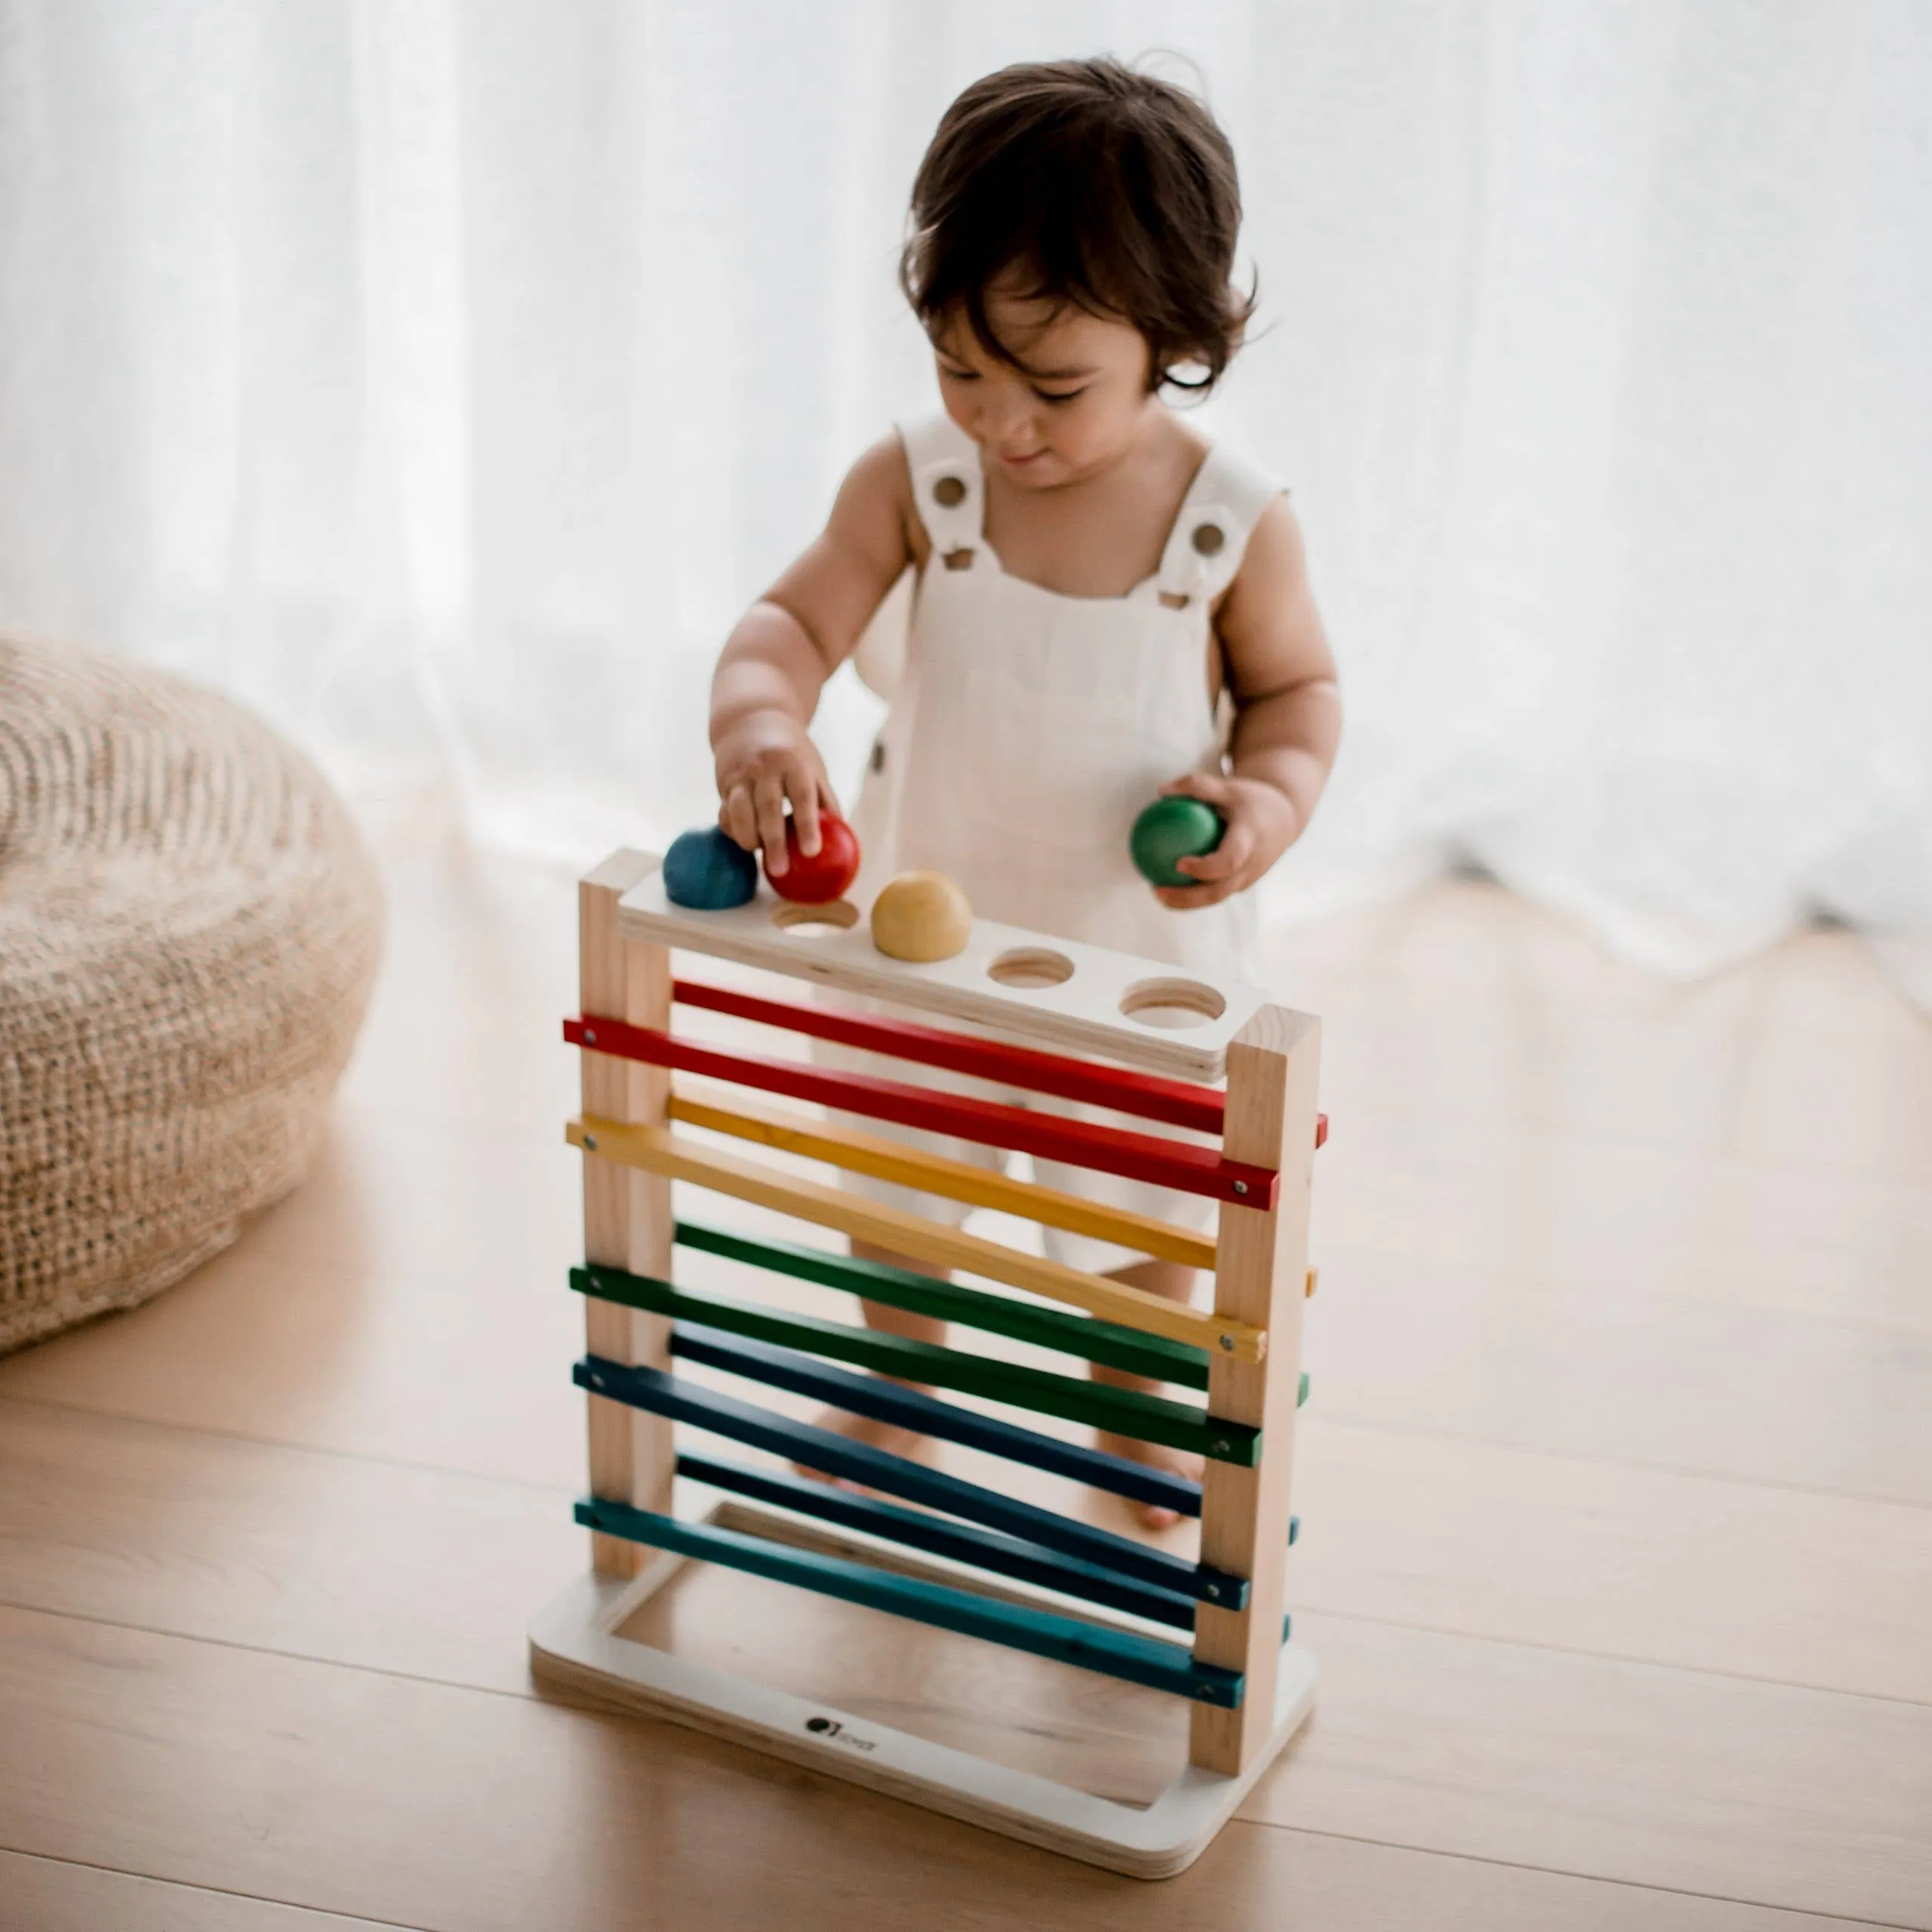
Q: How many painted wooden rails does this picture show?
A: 10